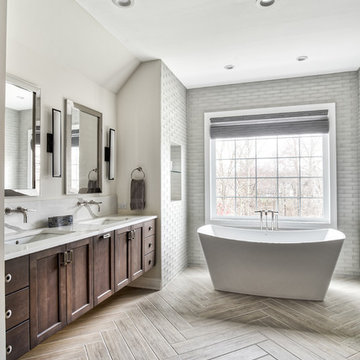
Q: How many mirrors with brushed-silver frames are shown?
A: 2